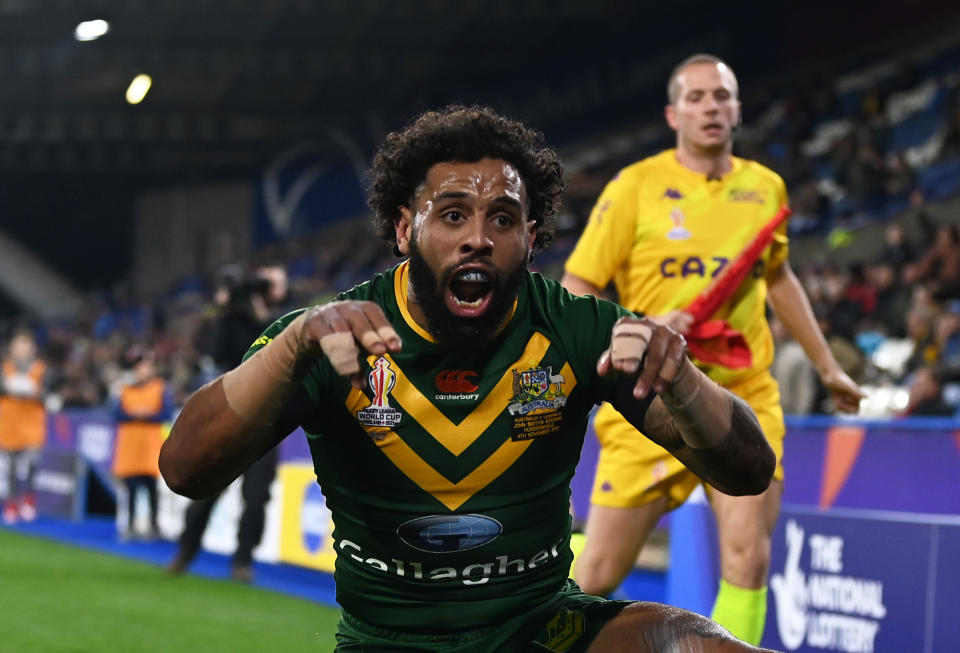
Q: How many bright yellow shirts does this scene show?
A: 1